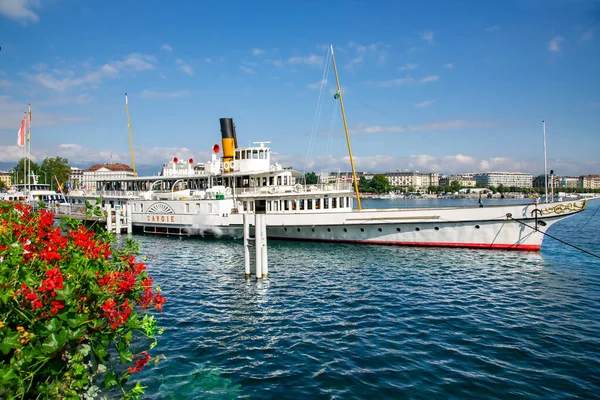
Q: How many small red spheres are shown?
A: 3